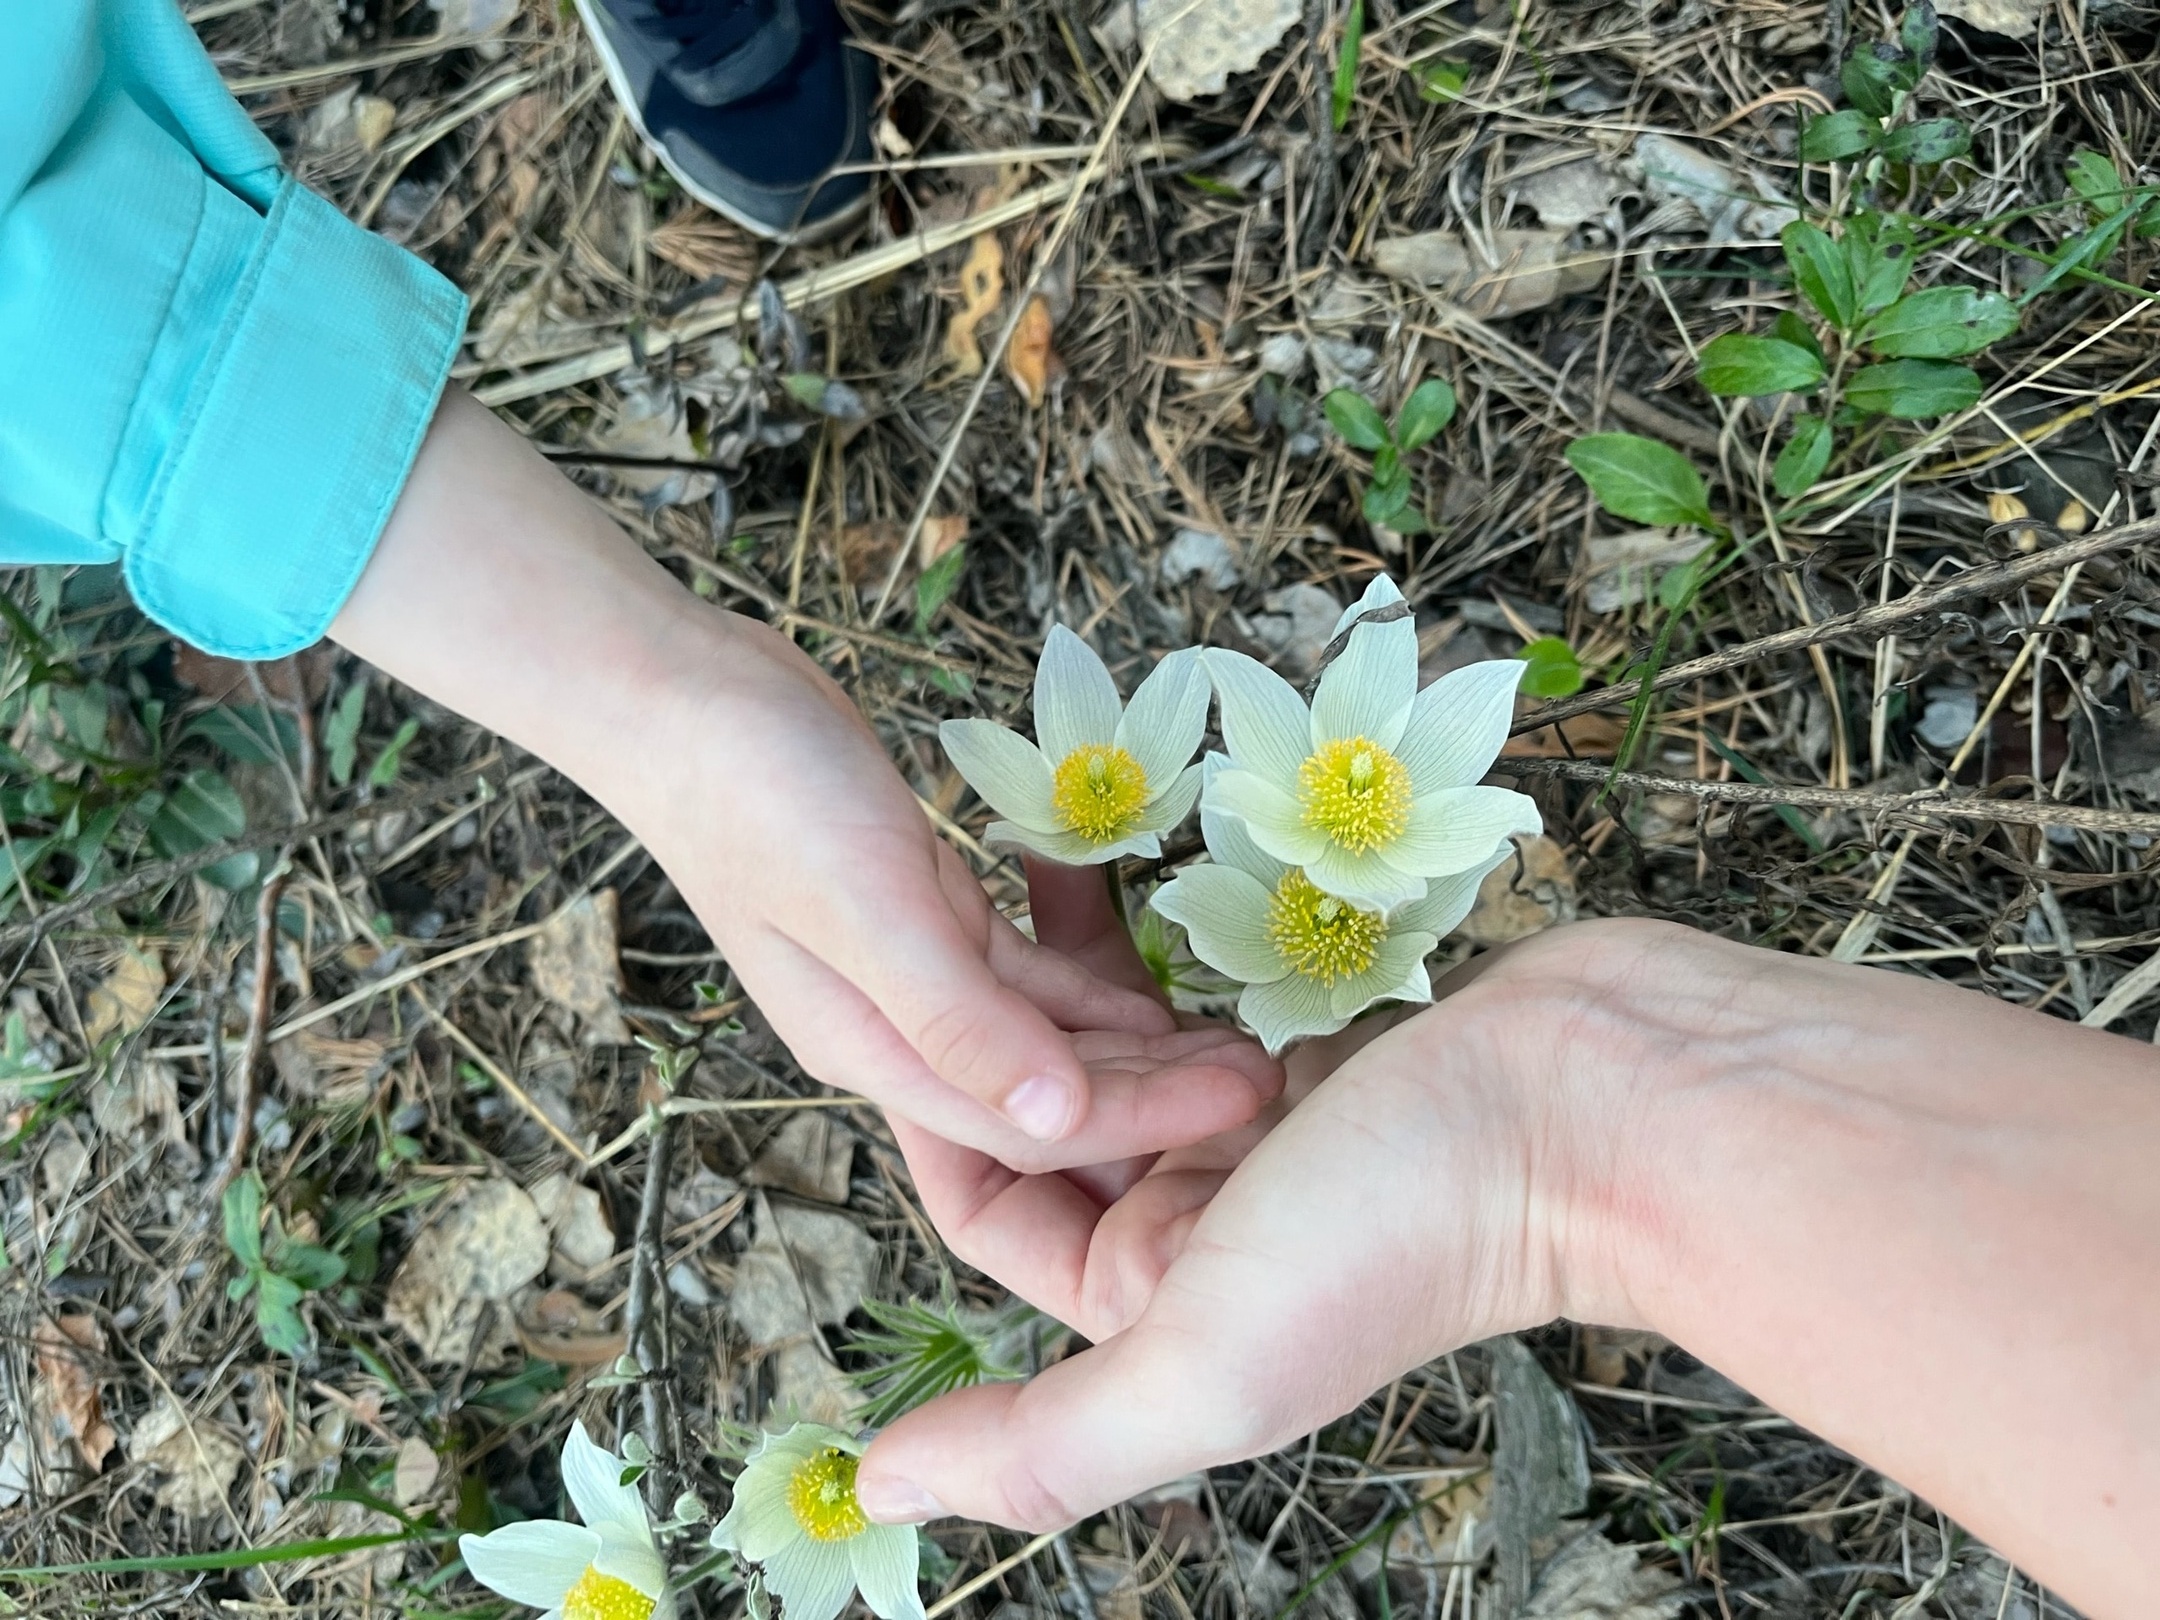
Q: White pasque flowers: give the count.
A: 5